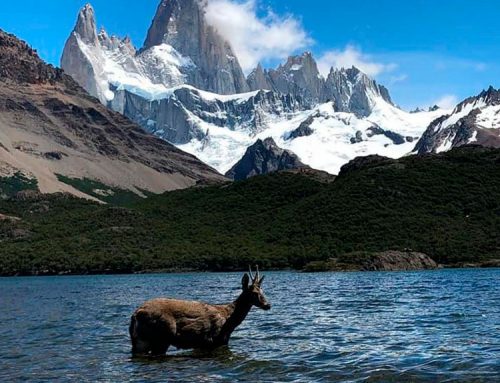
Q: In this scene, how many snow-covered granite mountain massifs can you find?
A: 1